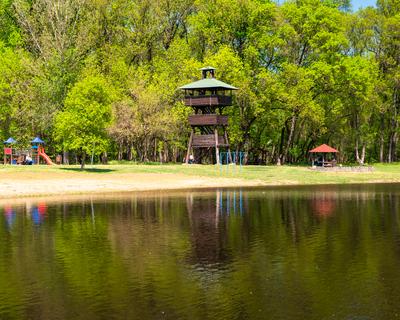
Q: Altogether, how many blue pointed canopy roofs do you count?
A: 2